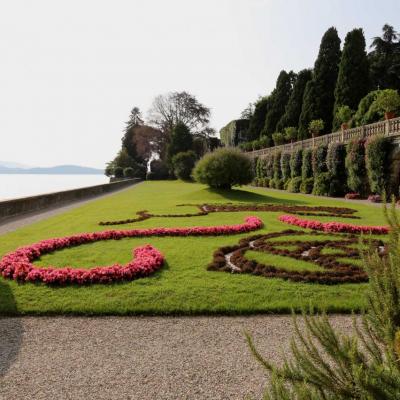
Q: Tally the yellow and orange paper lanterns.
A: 0